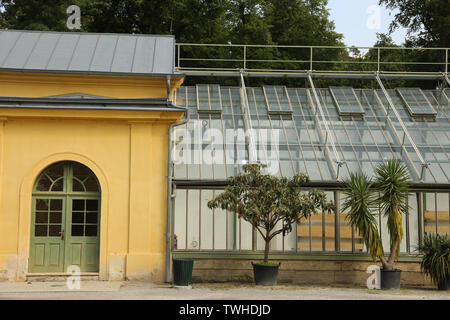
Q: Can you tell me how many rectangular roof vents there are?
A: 4